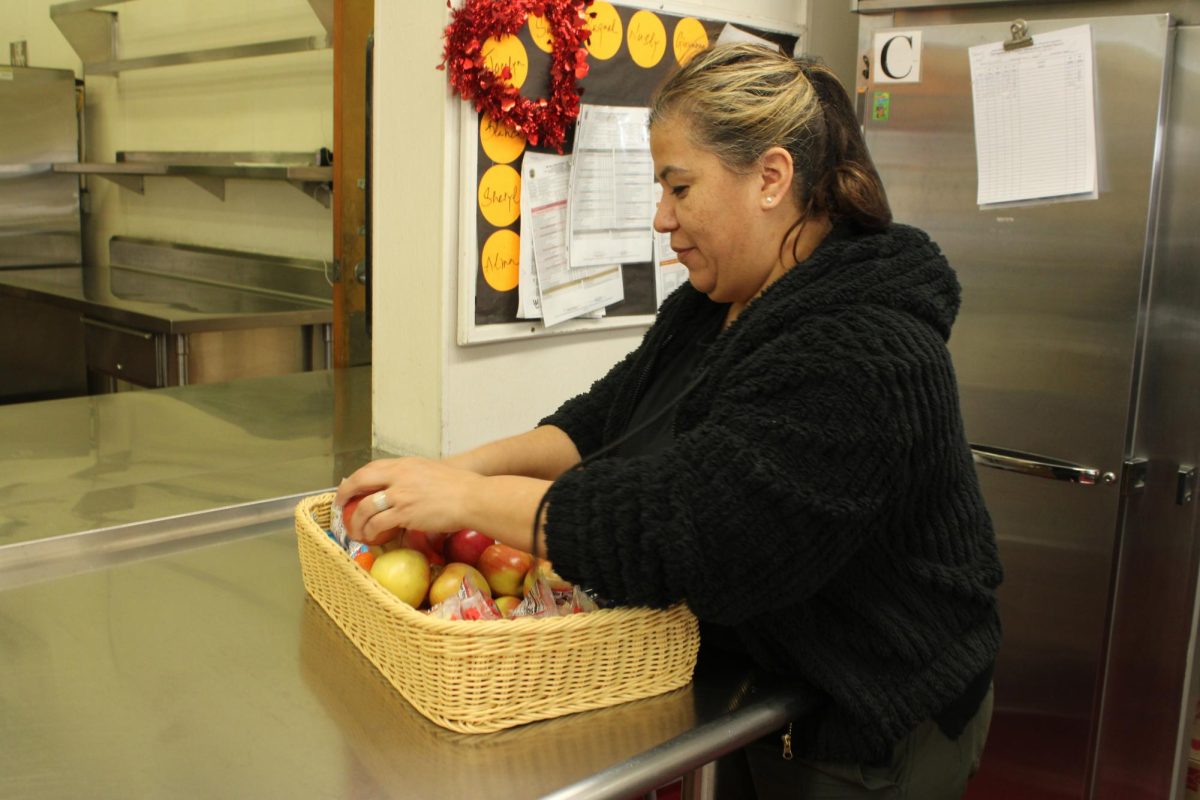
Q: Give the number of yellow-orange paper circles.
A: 8